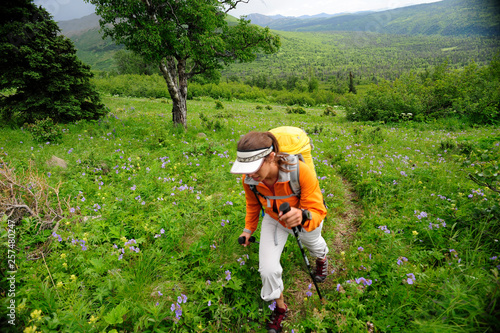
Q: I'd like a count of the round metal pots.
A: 0